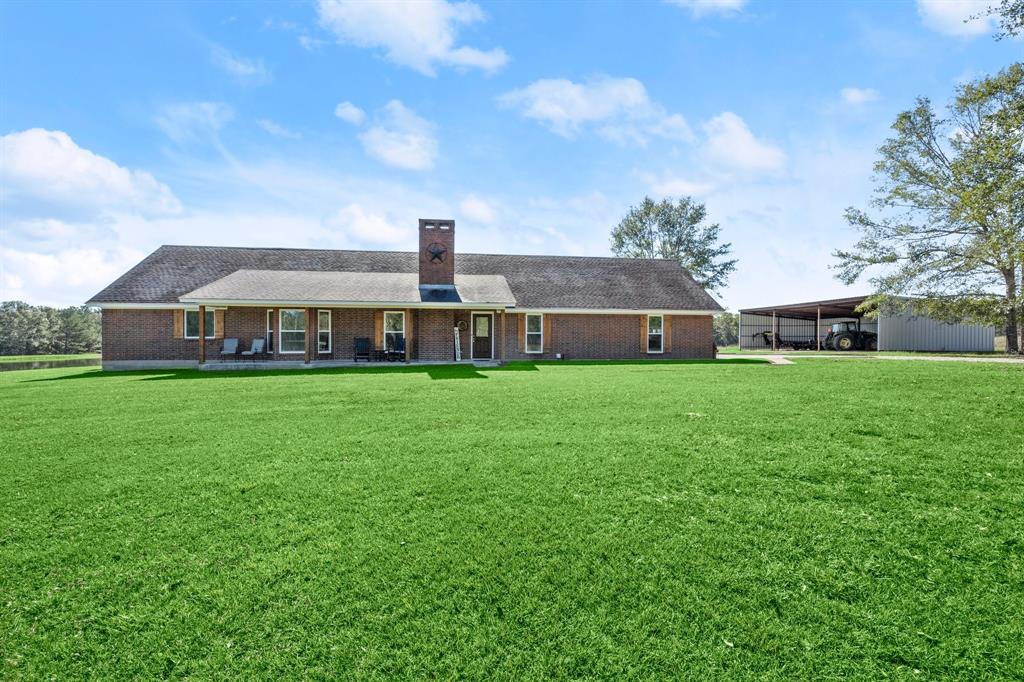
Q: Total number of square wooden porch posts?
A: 4